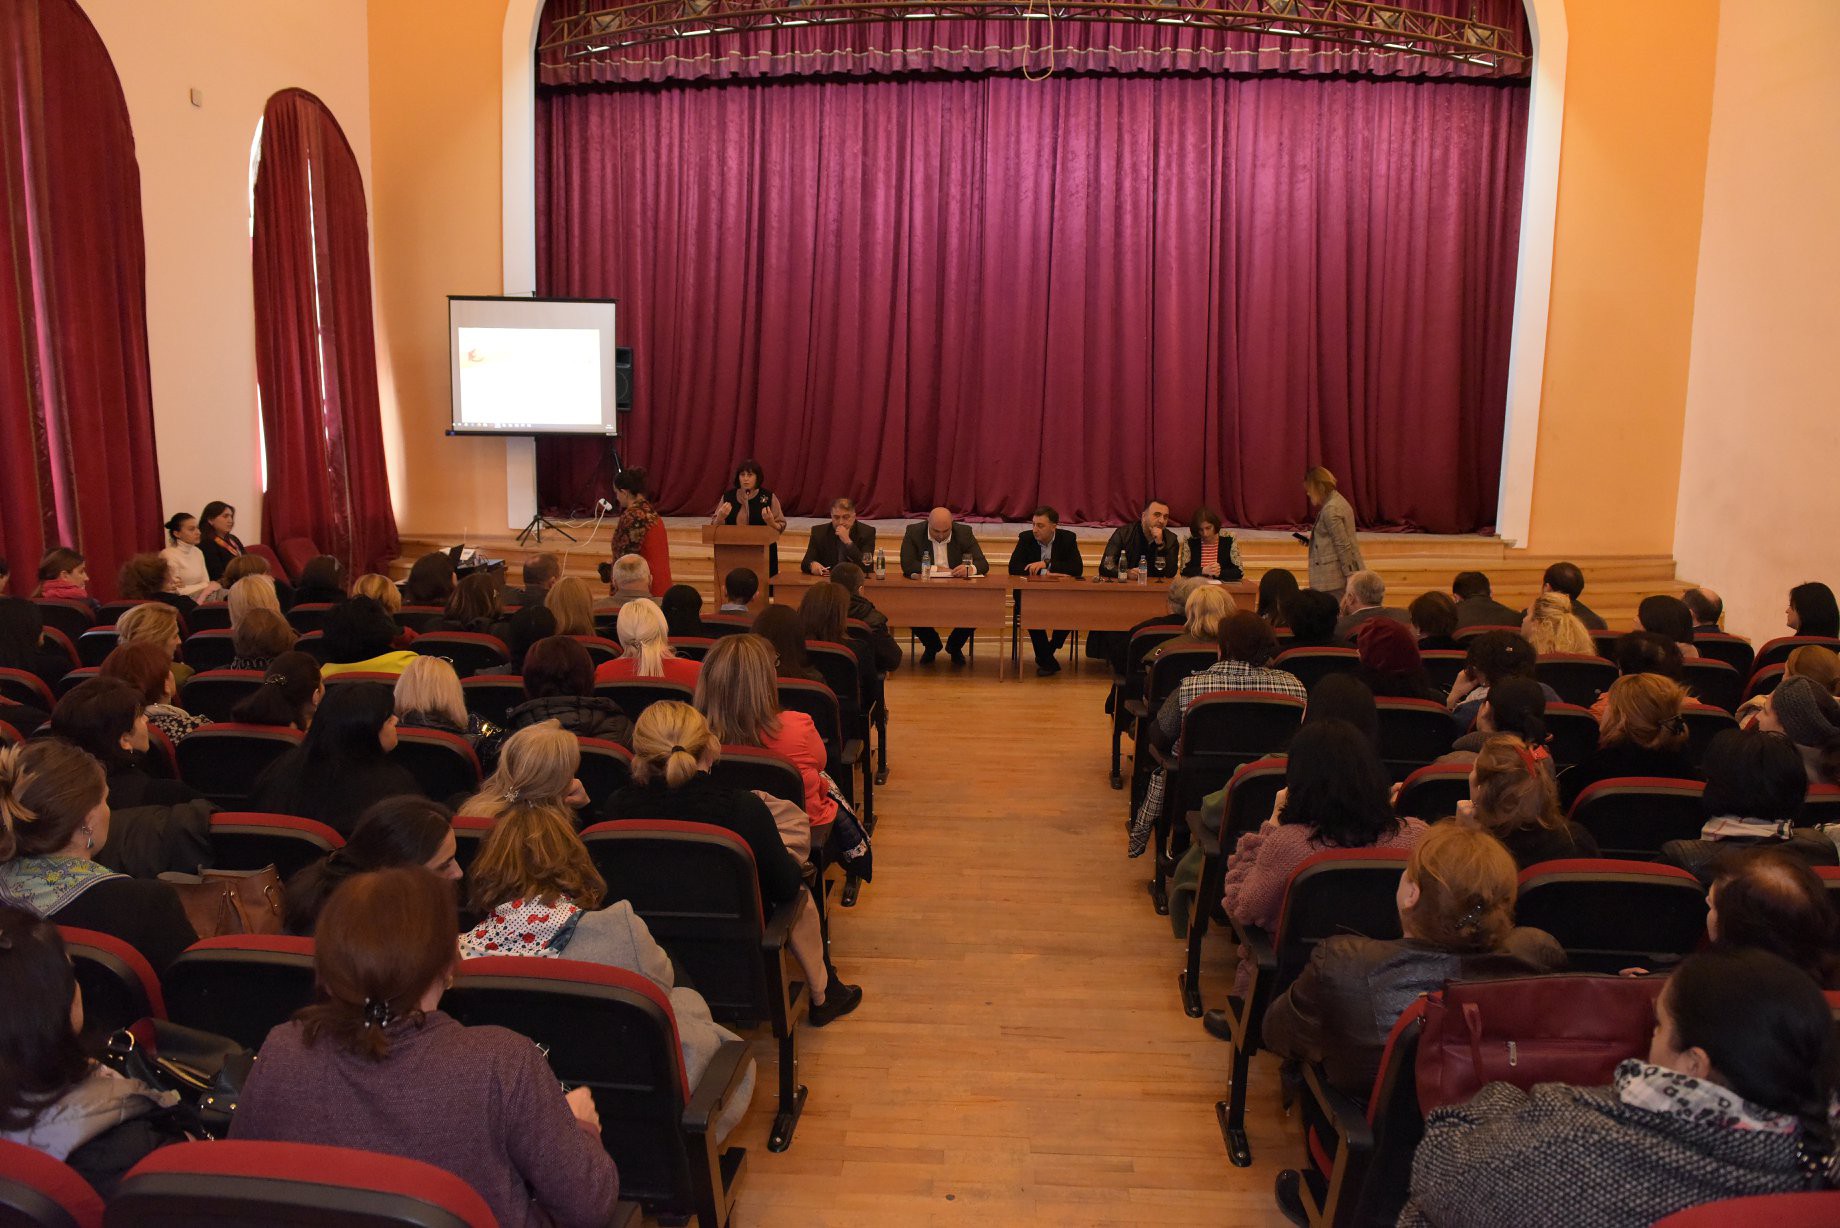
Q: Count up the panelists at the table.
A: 5